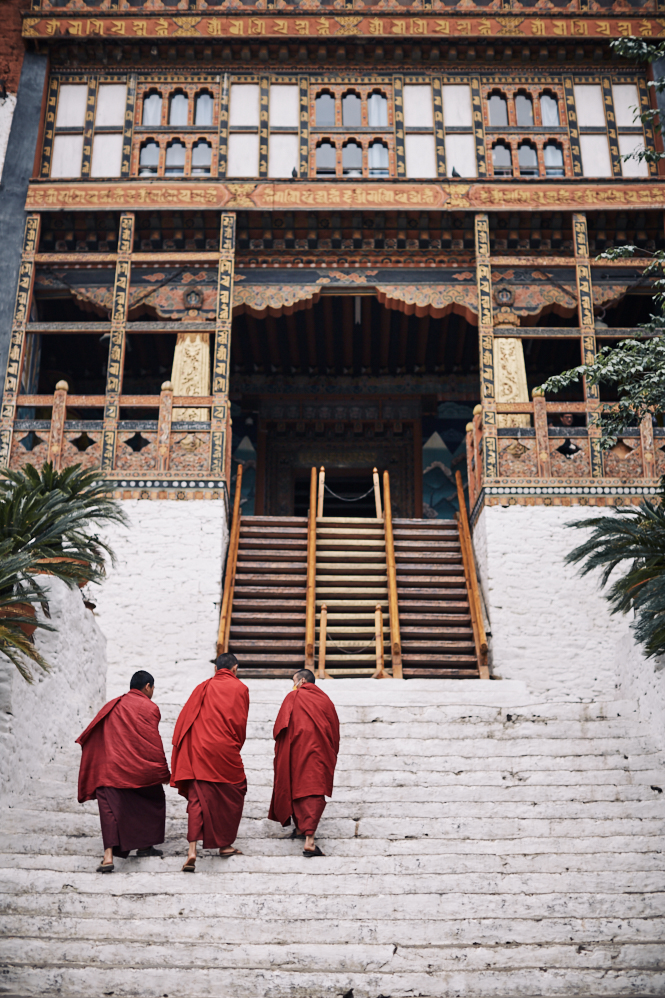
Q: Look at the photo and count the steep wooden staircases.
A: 3